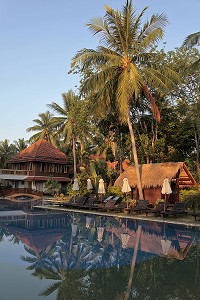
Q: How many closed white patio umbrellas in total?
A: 5